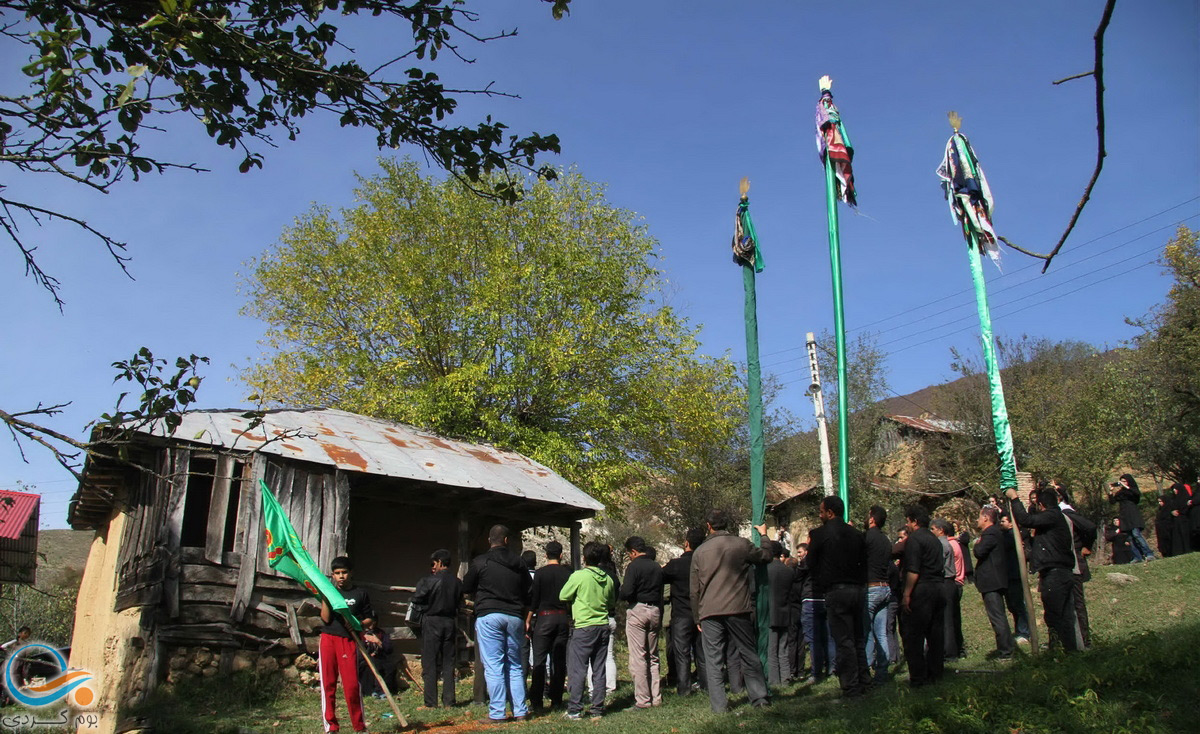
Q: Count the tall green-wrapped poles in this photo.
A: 3